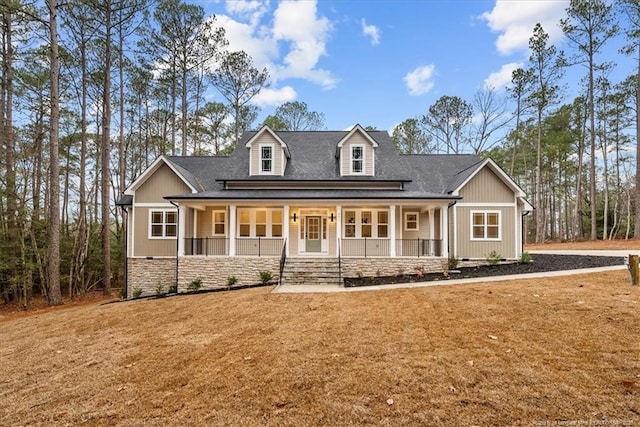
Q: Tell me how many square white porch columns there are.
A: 6